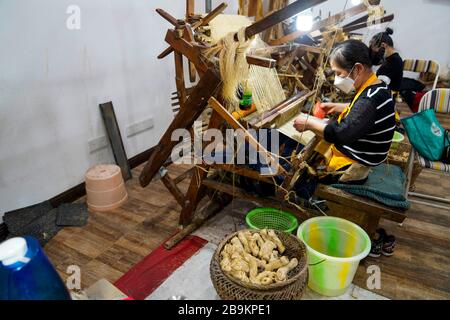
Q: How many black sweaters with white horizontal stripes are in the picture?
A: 1